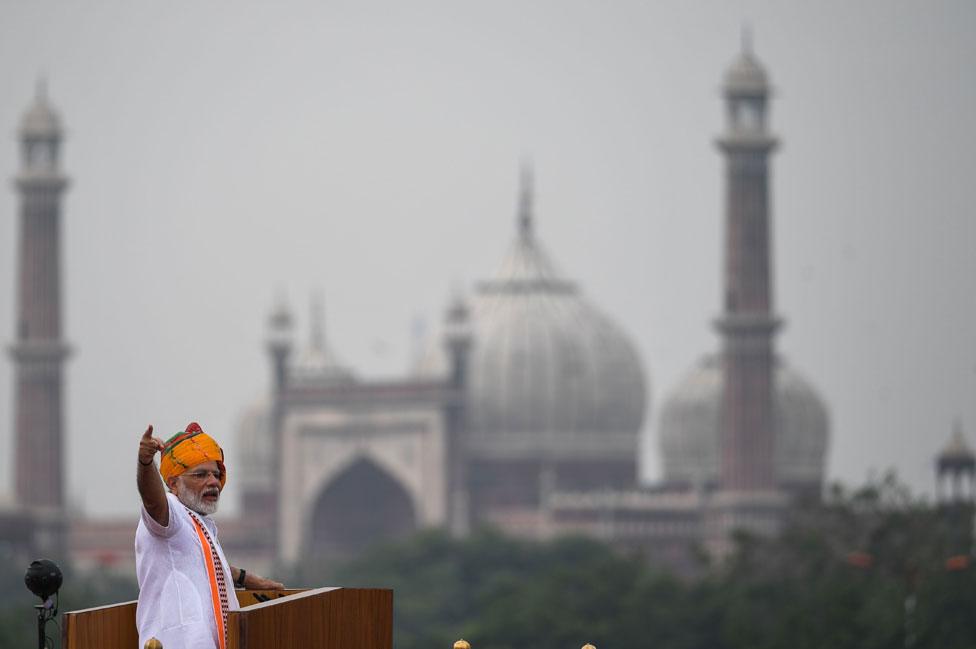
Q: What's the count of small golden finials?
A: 3